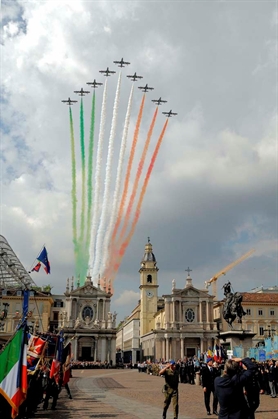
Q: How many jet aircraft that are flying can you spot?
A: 9